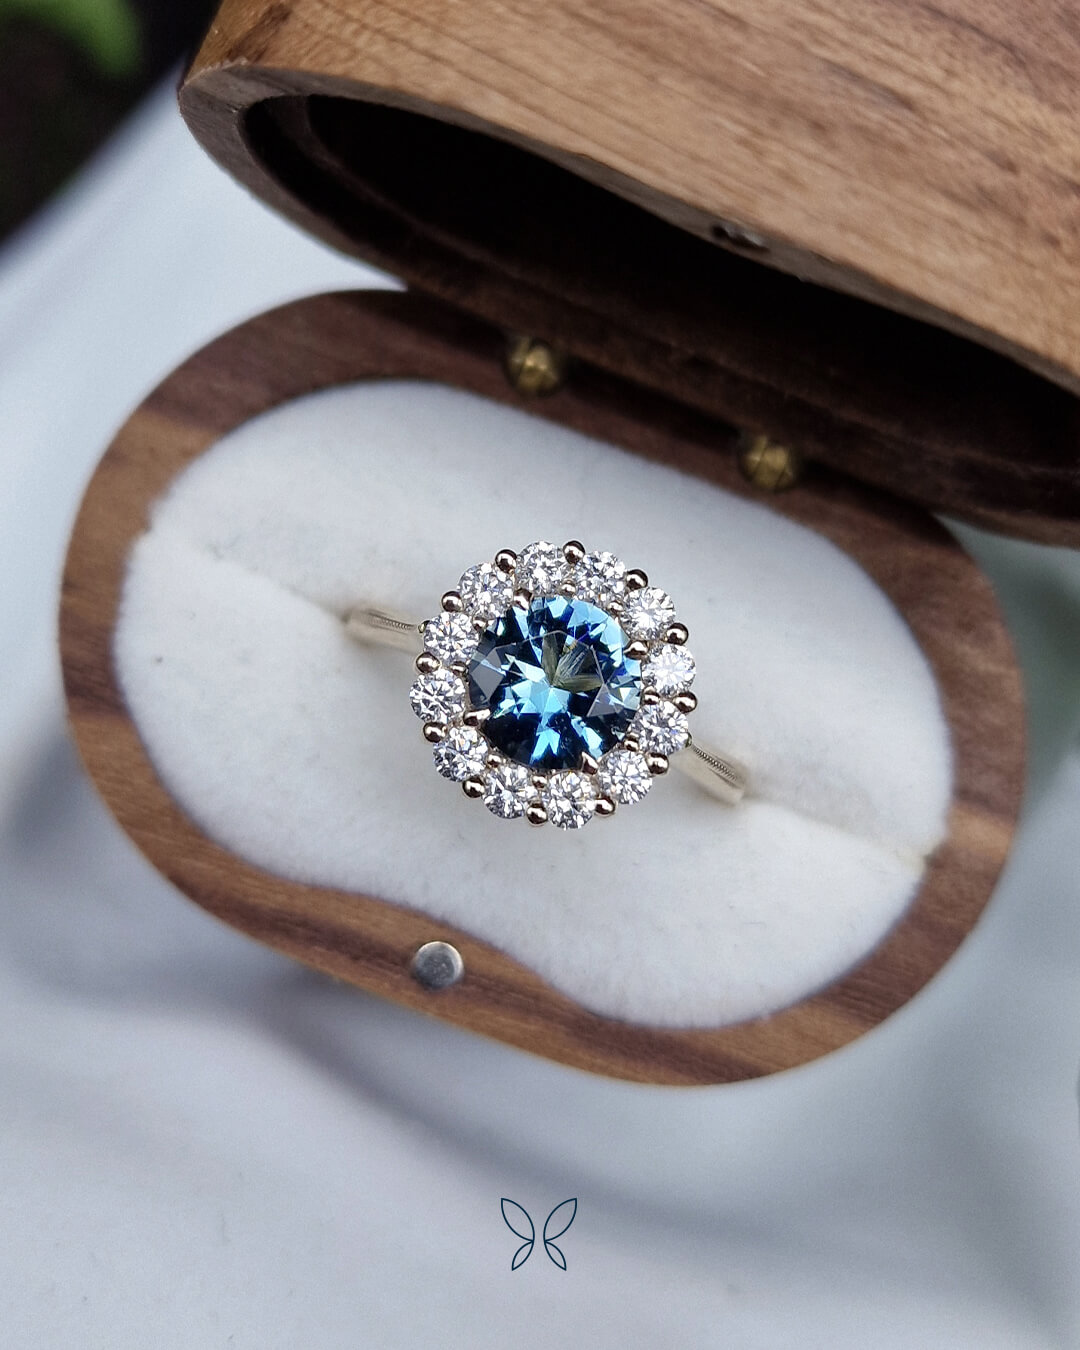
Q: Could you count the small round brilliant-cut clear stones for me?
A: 12